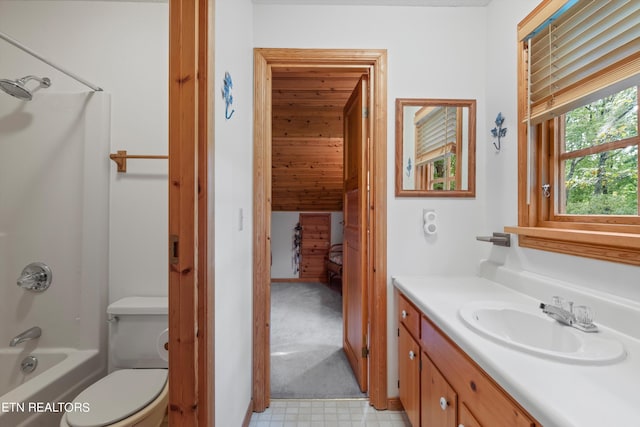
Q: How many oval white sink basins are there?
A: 1